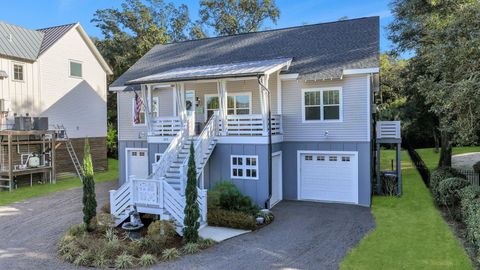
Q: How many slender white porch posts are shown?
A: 4